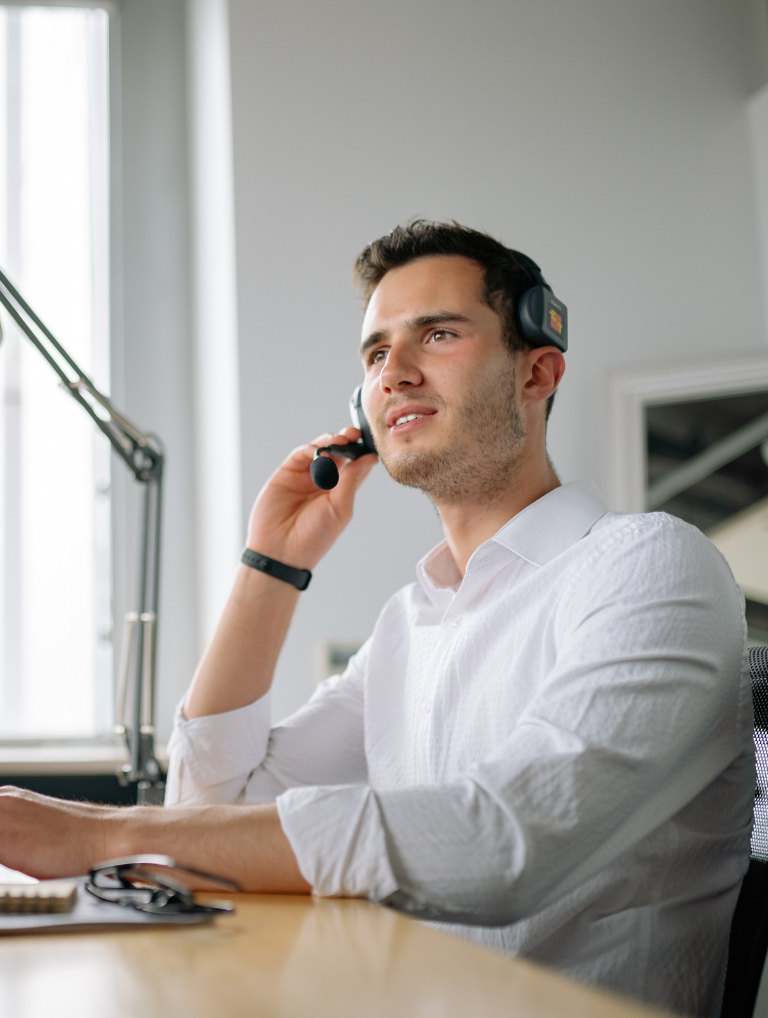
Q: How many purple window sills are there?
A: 0